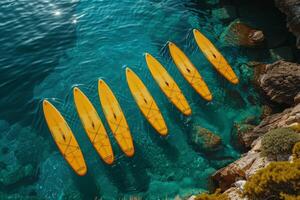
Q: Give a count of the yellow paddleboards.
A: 7